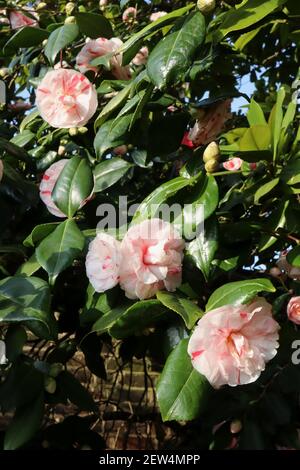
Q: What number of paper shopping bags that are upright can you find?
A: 0